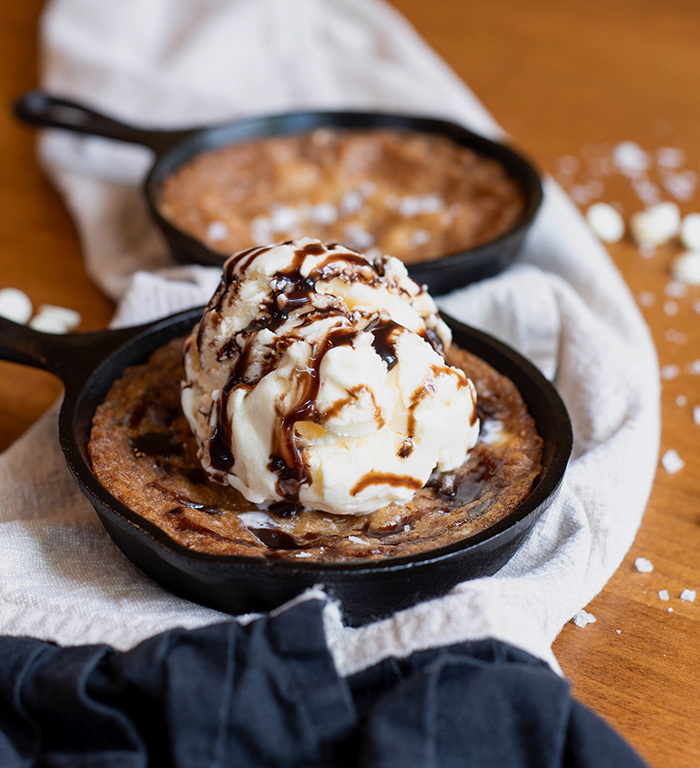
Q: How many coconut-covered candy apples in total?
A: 0